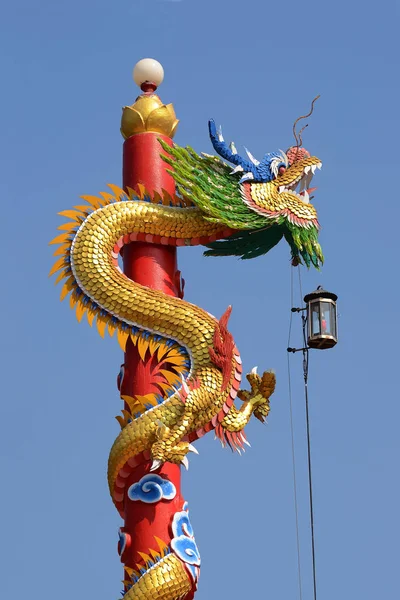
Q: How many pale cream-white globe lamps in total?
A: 1